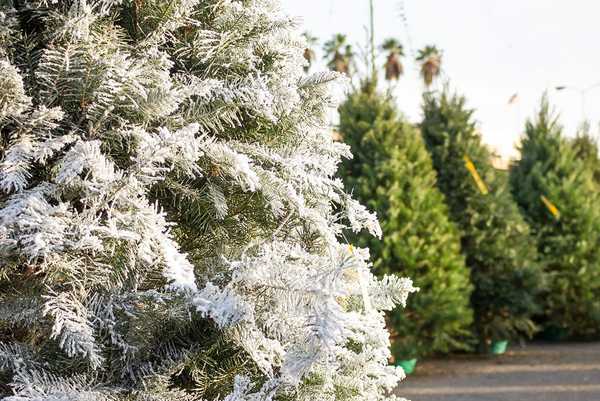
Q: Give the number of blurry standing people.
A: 0